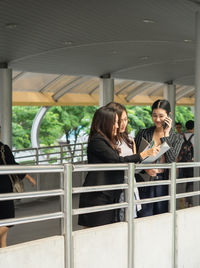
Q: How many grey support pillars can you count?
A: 4